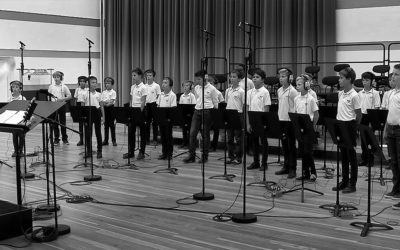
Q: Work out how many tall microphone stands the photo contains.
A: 4